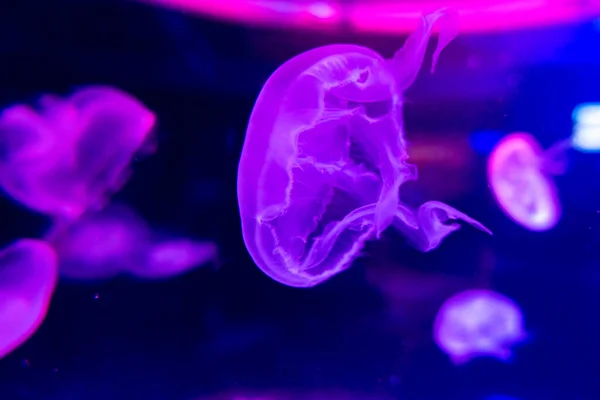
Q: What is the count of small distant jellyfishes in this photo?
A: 2